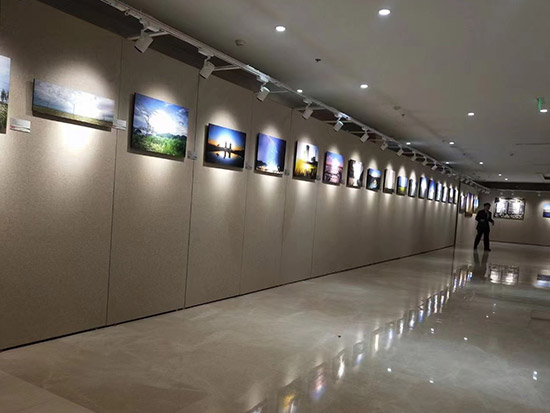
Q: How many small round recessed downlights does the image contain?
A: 12